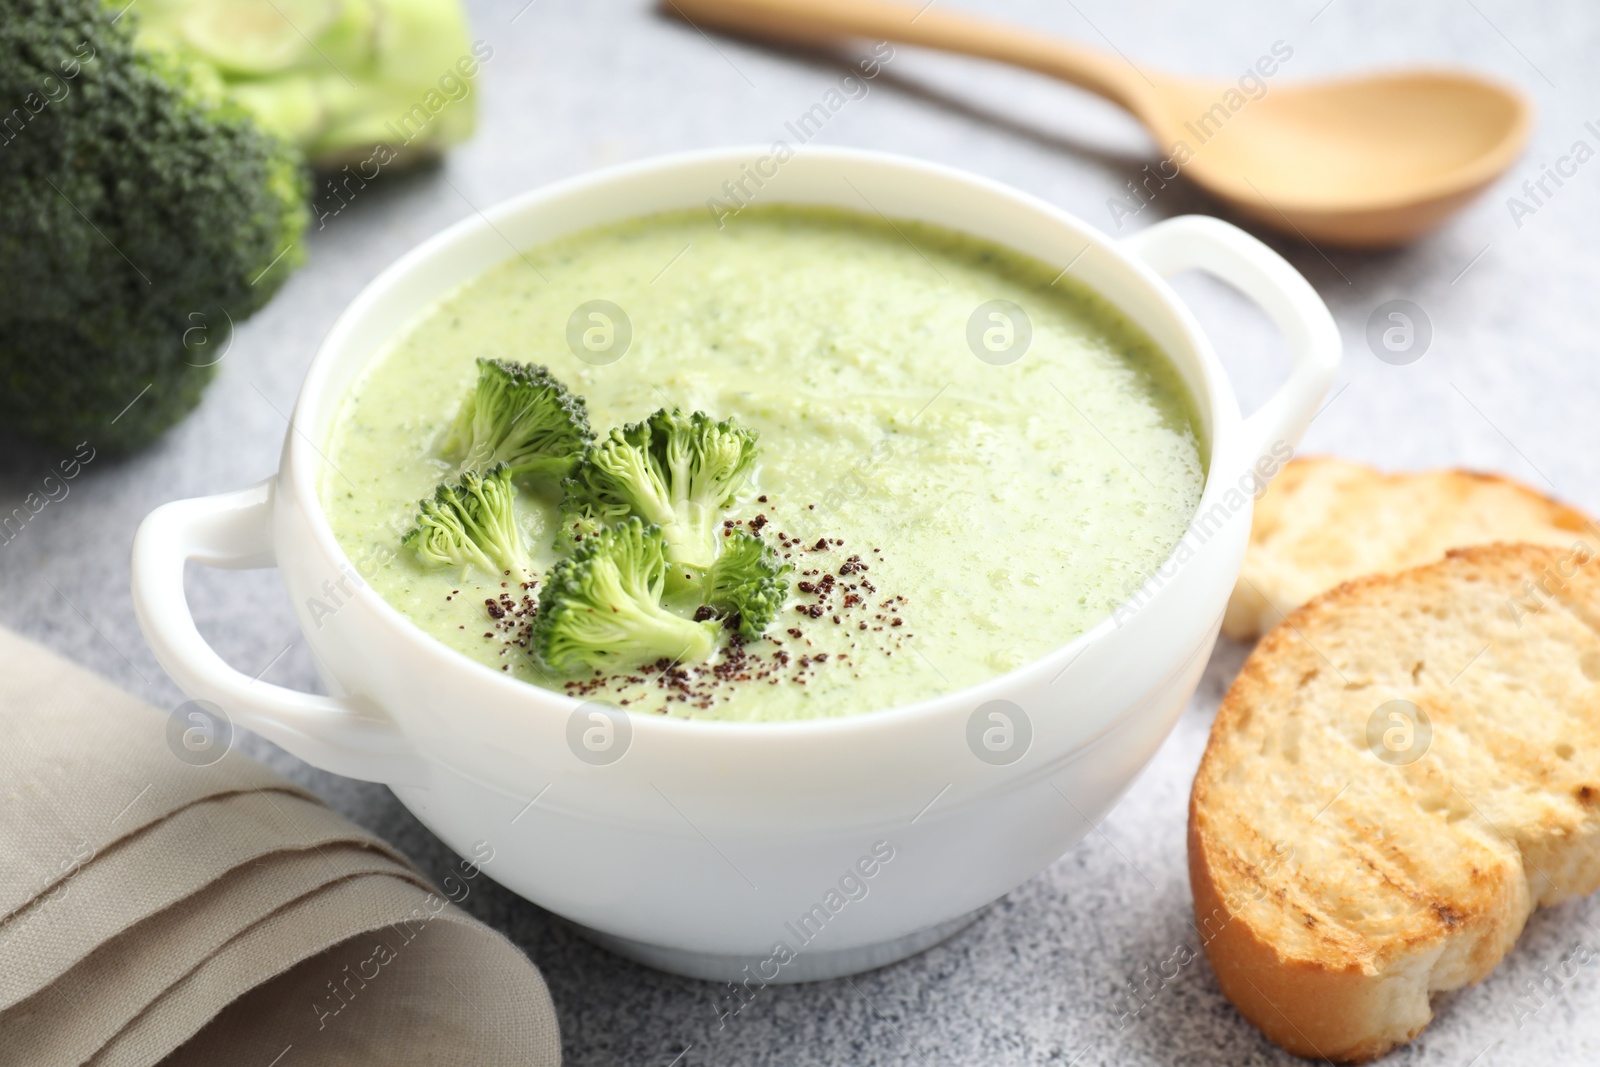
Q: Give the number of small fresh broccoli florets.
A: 5